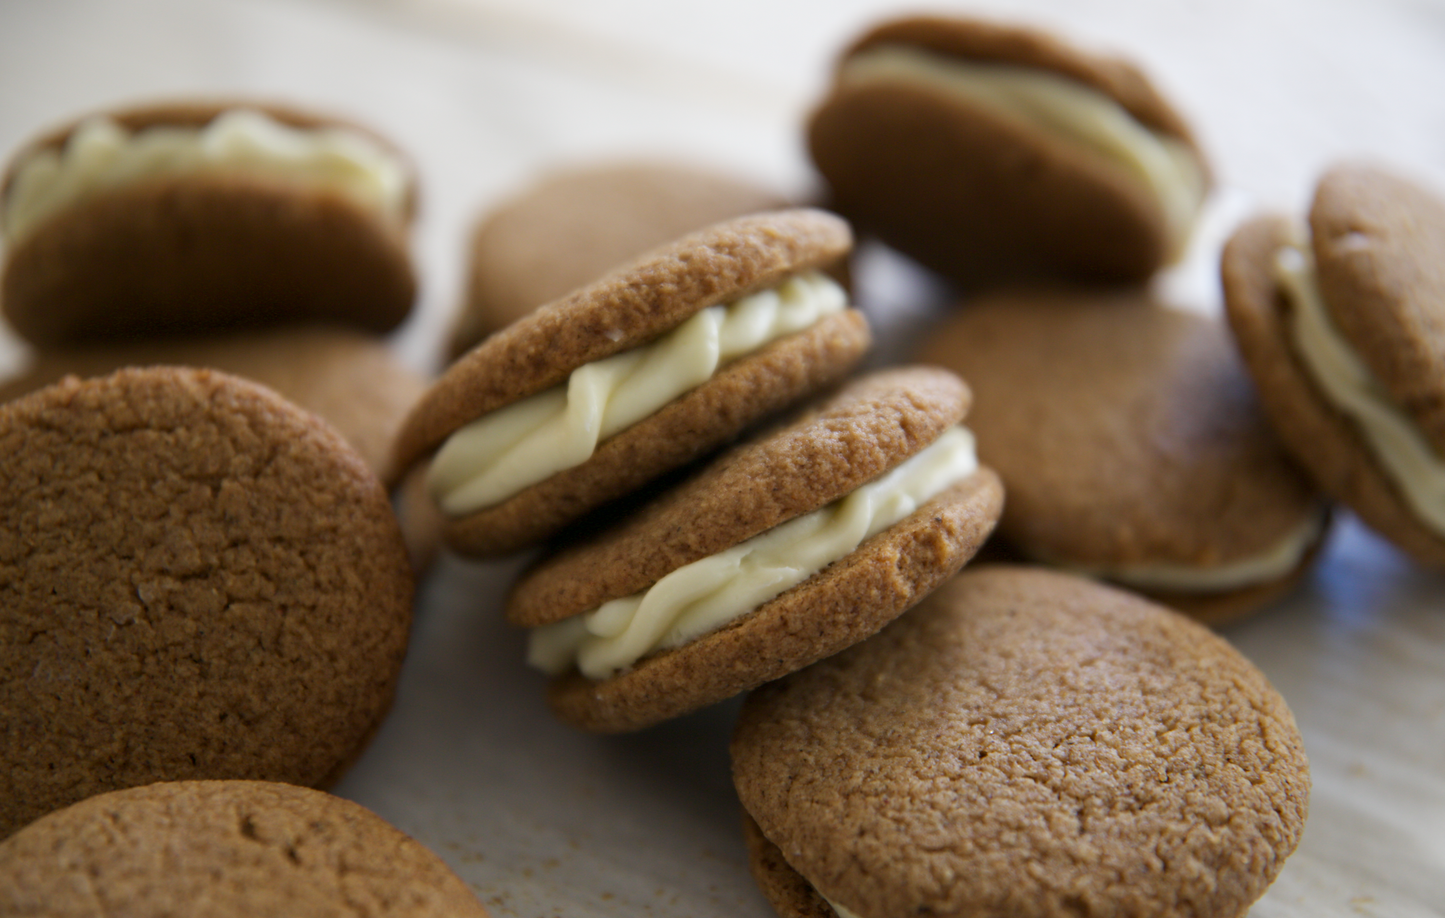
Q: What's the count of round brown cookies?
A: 11